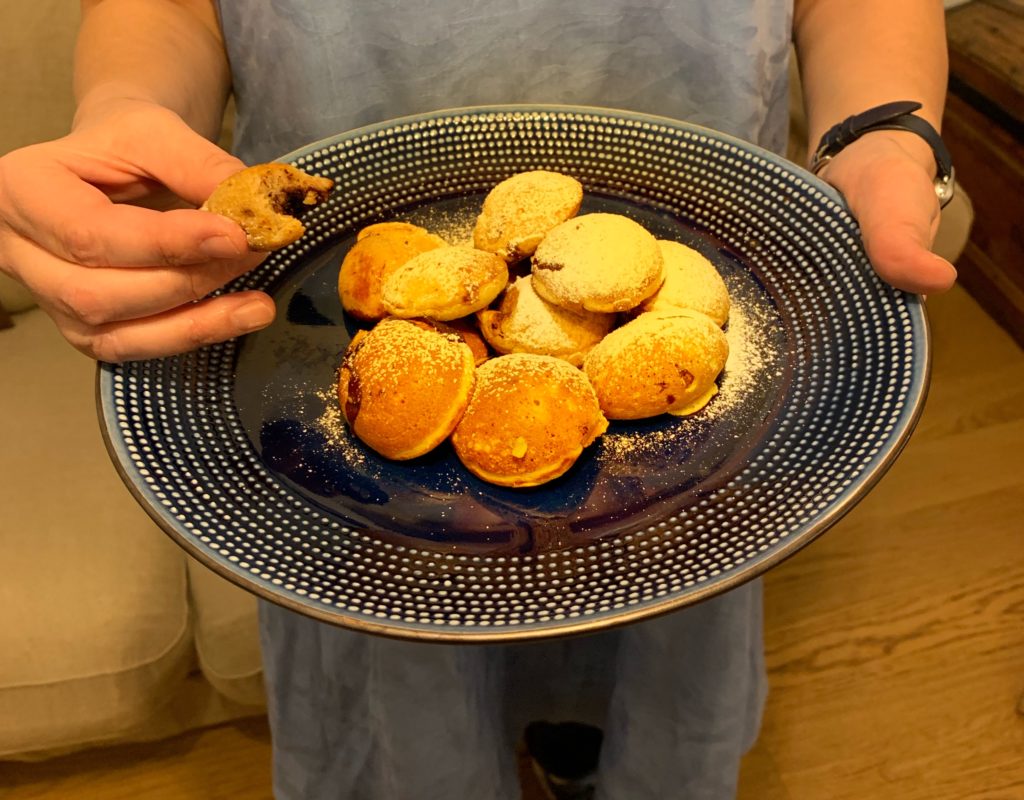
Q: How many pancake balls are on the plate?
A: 10